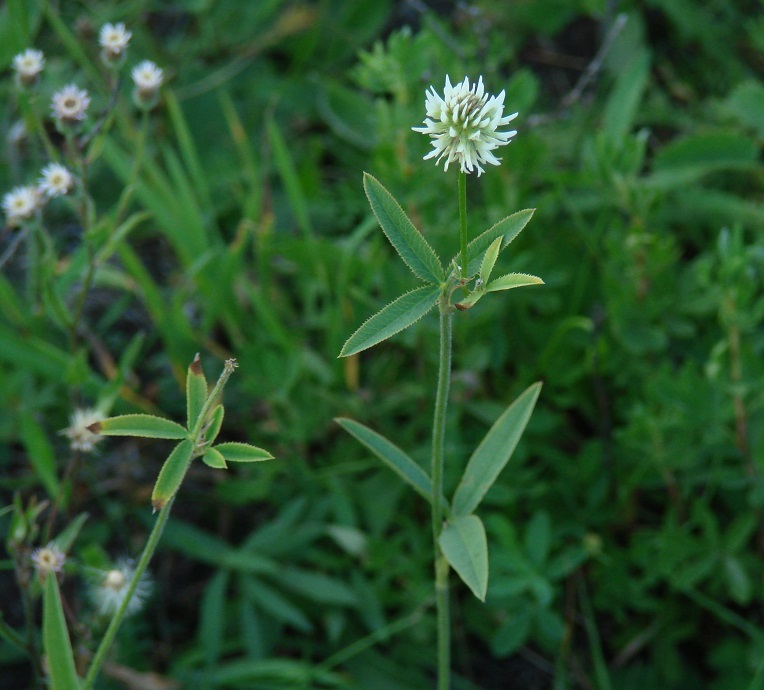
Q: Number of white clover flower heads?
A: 1